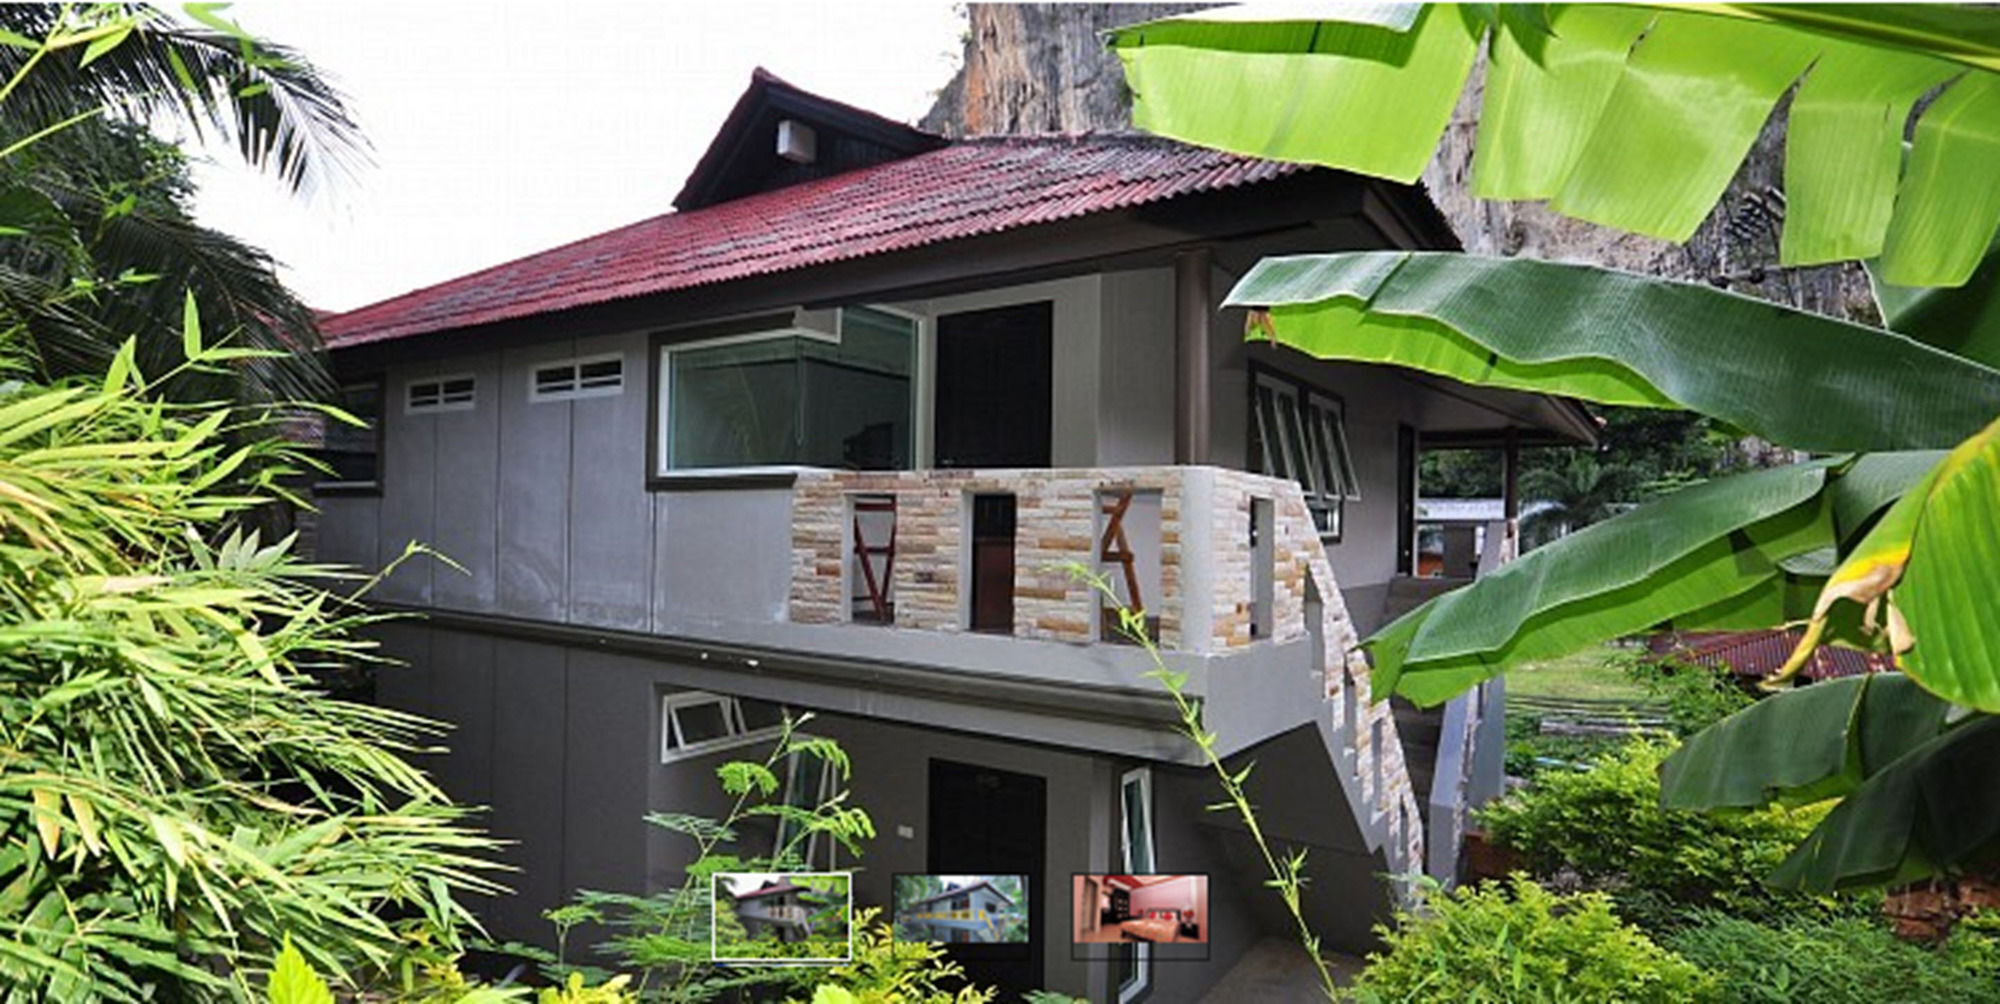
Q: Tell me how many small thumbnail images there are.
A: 3